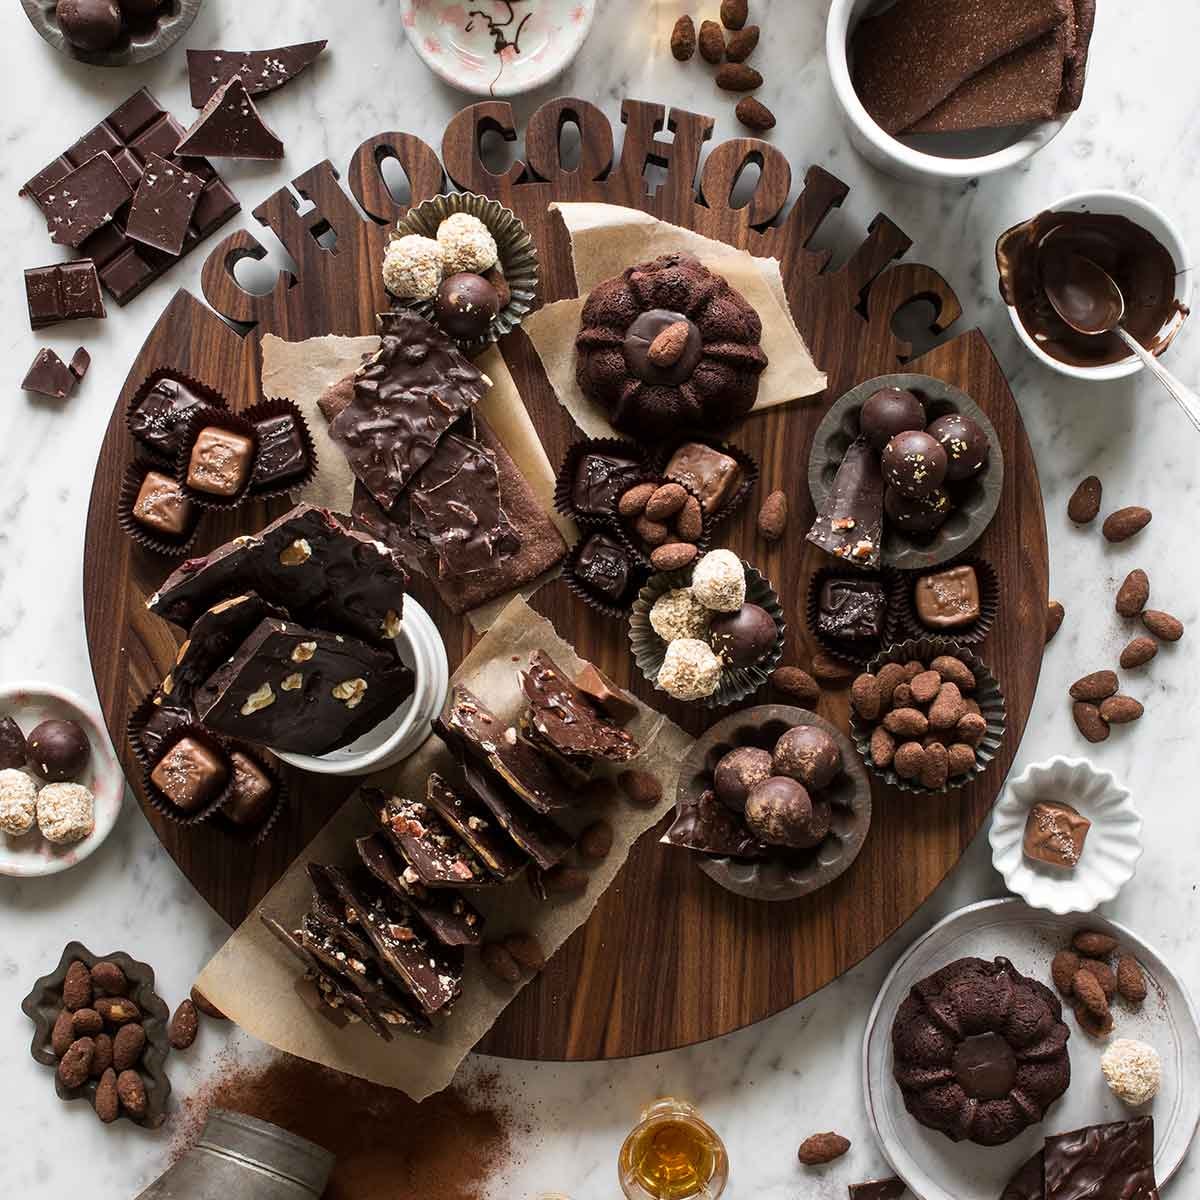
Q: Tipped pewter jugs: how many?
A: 1